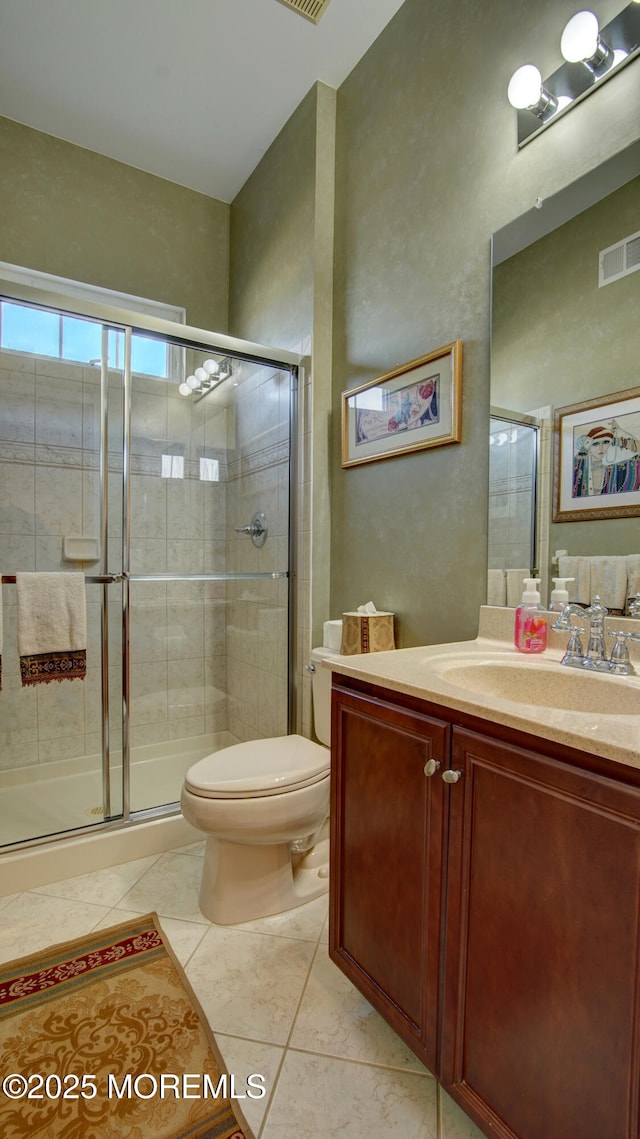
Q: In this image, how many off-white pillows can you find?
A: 0